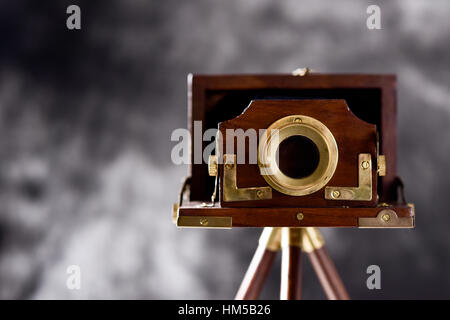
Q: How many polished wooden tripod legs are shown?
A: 3